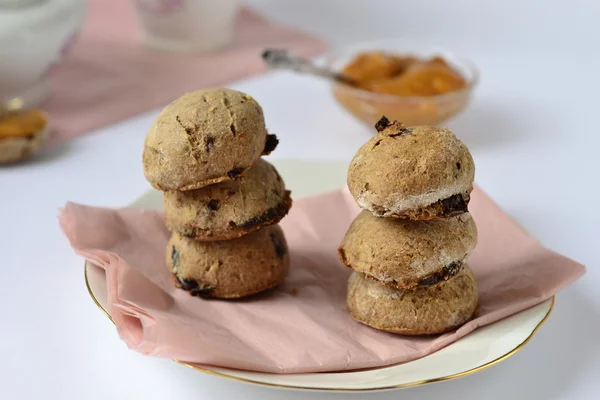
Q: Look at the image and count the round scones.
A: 6